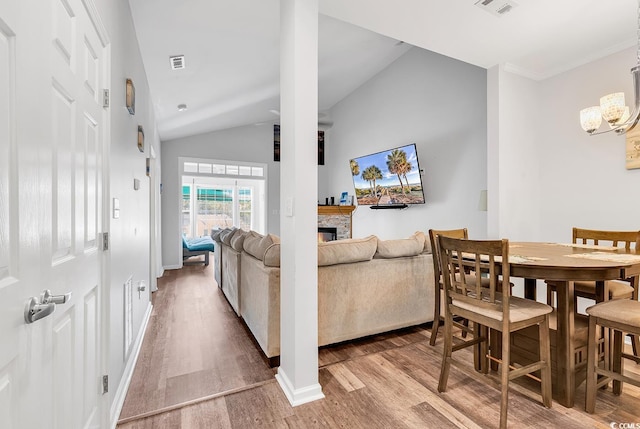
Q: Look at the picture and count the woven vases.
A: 0